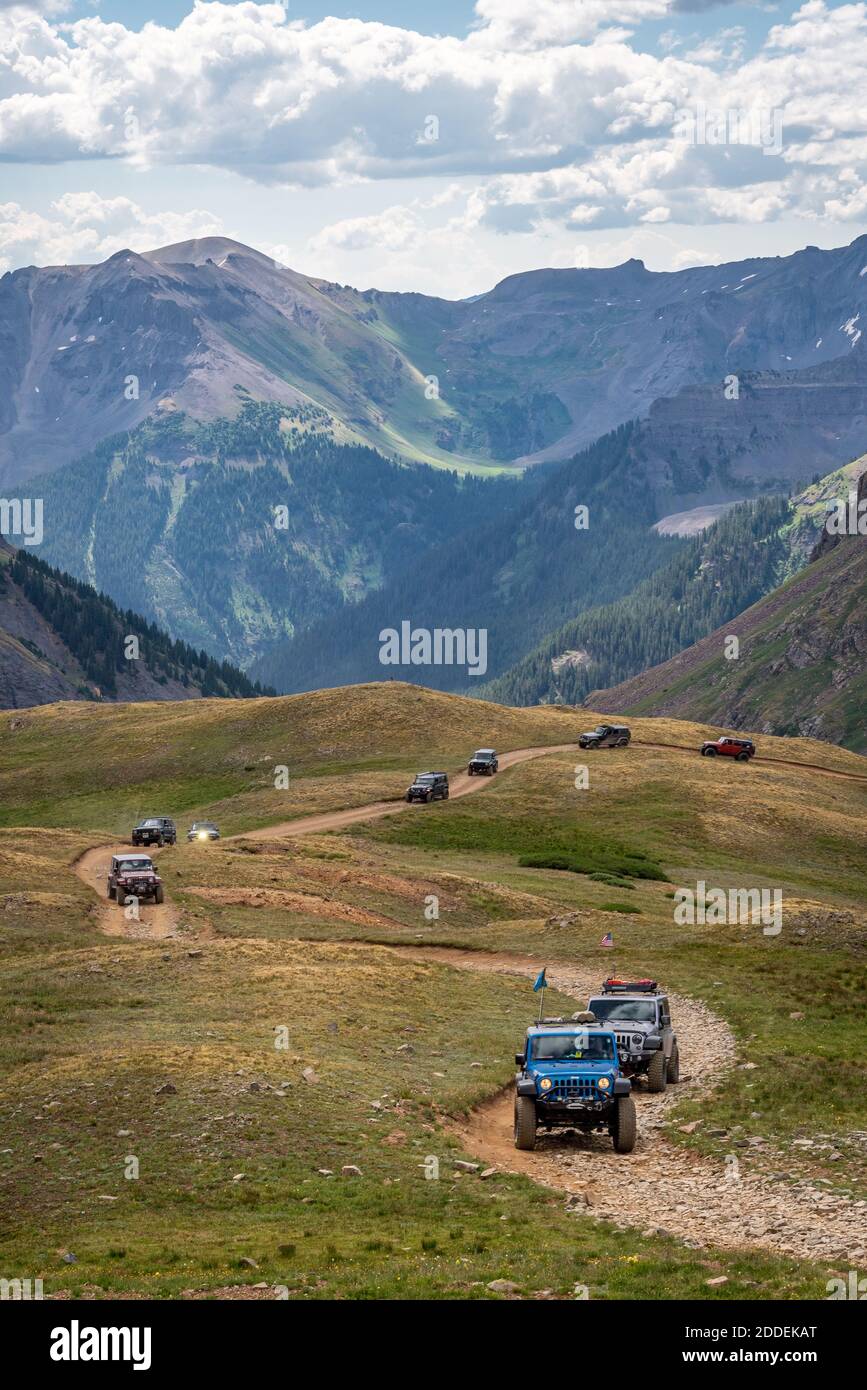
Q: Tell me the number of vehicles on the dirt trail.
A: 9